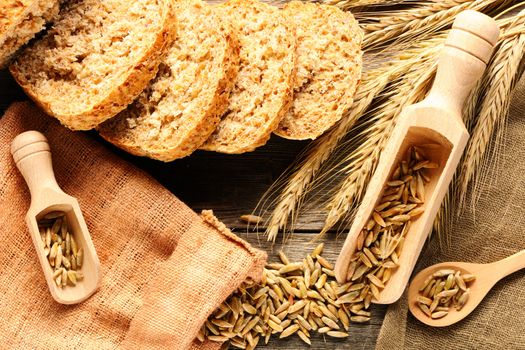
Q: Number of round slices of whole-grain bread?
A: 4